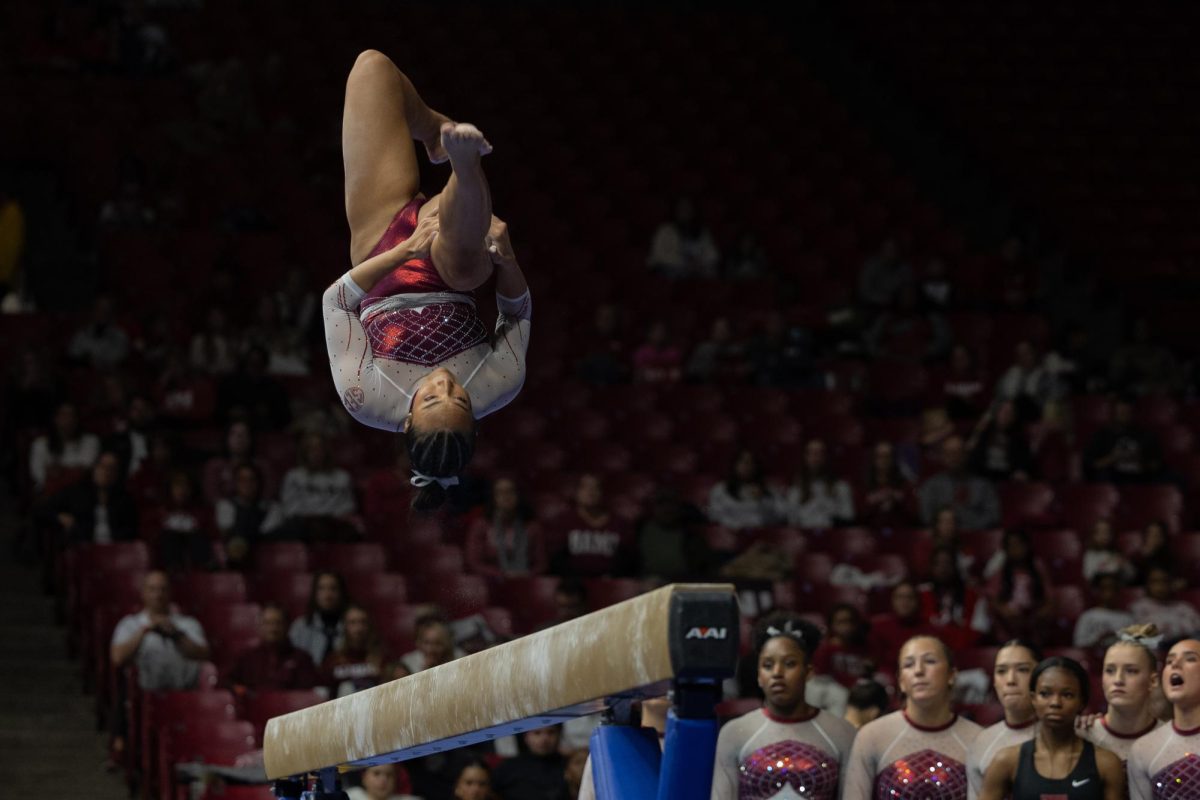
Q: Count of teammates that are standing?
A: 6